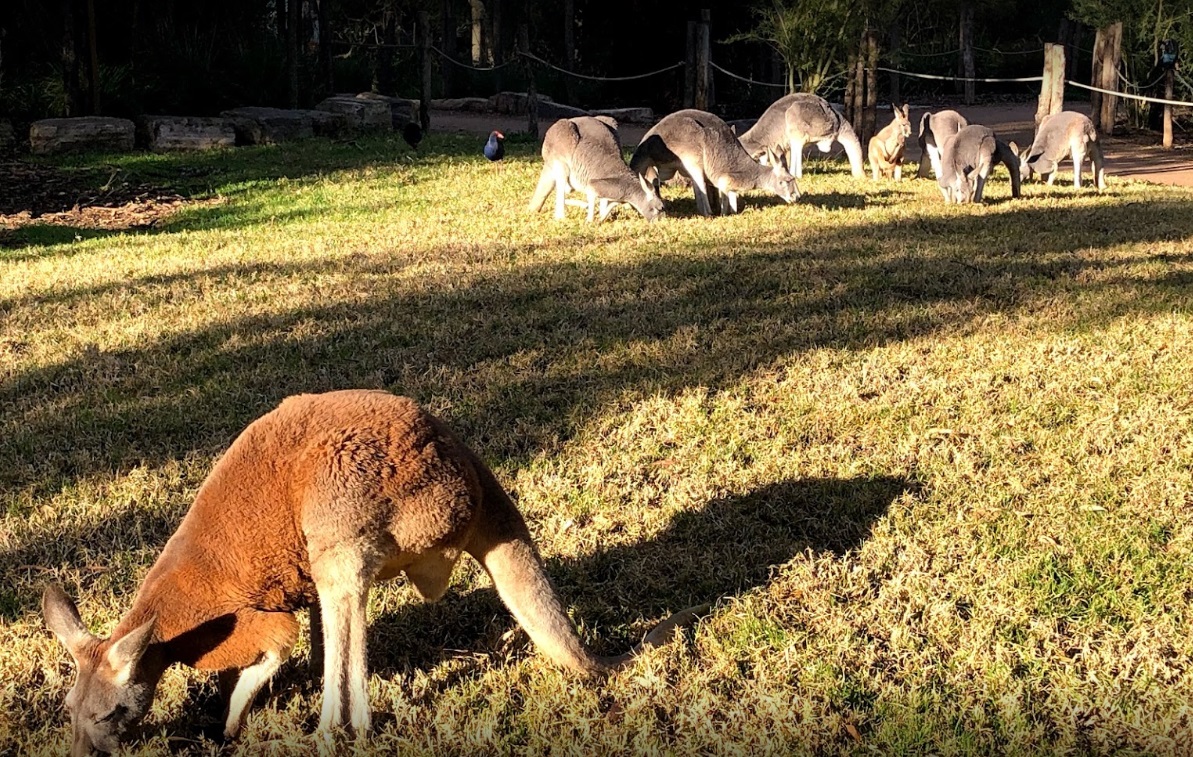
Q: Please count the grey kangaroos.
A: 6